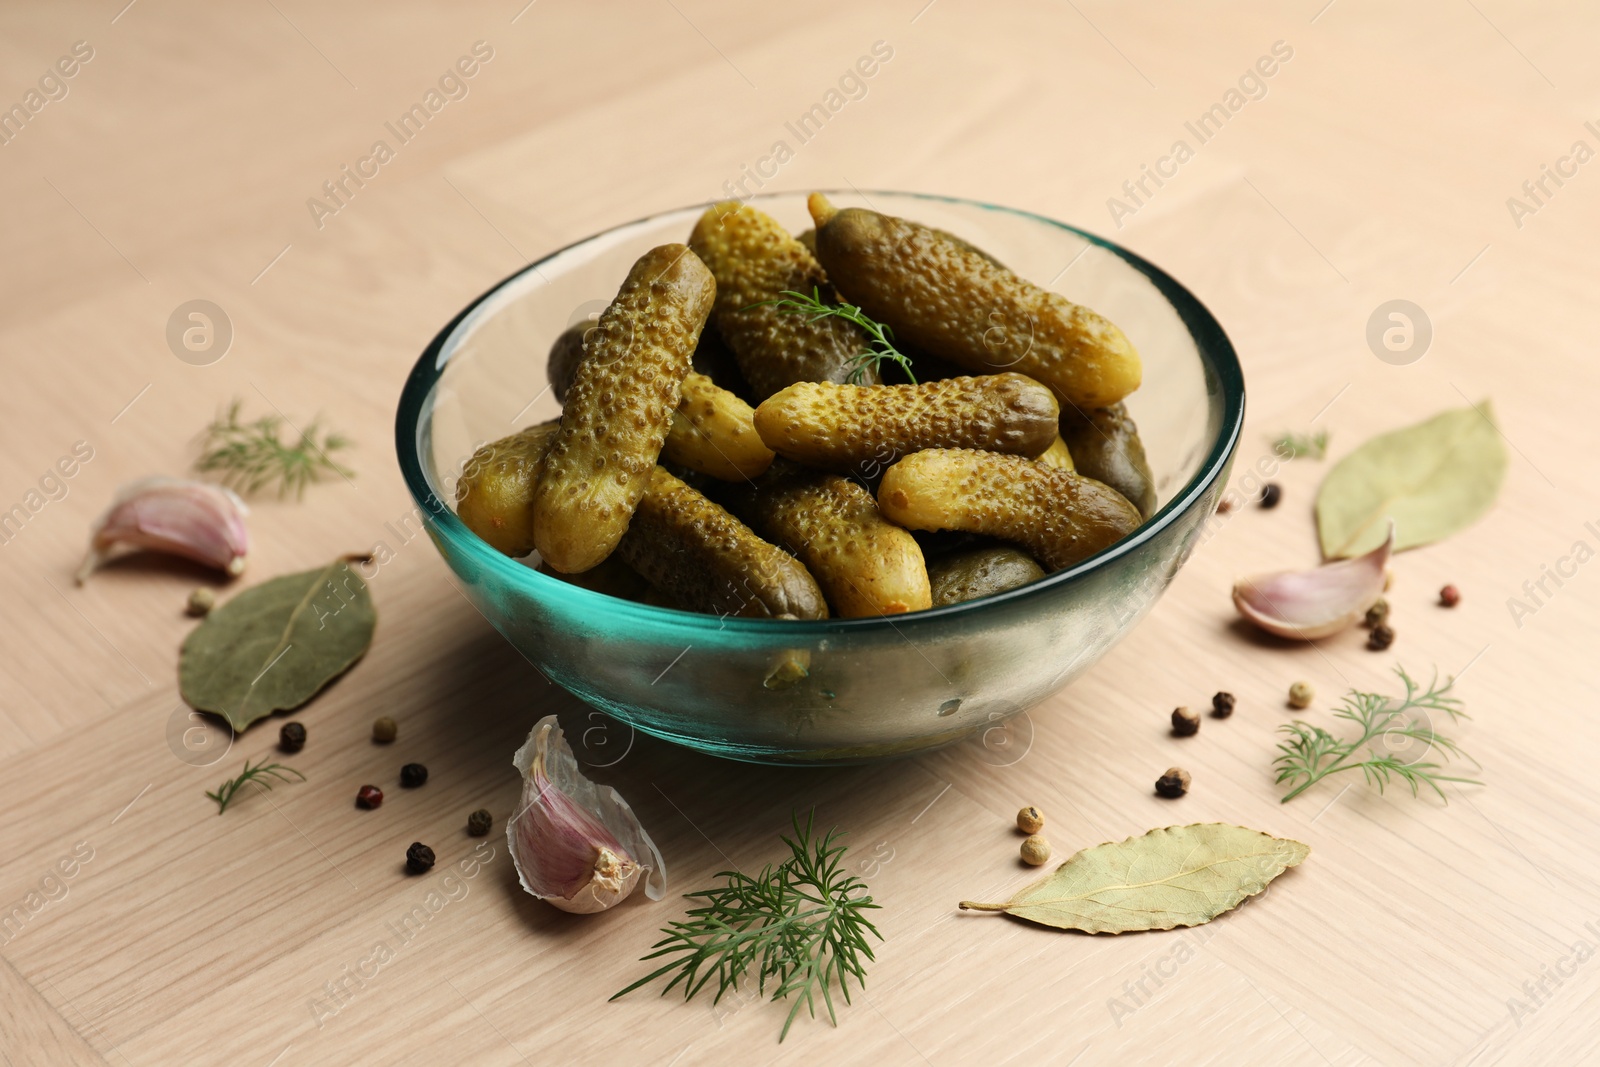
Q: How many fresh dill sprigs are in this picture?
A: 6